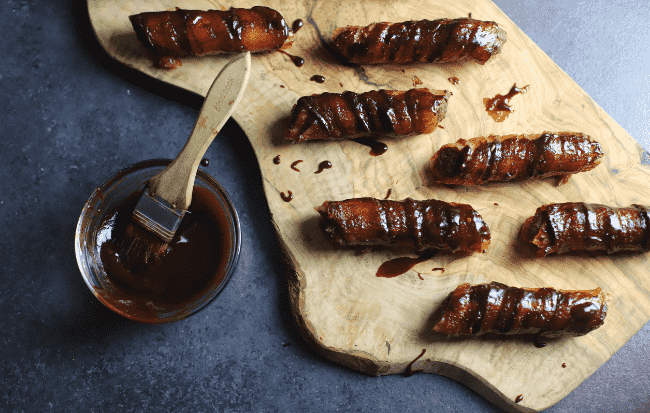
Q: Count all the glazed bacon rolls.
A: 7